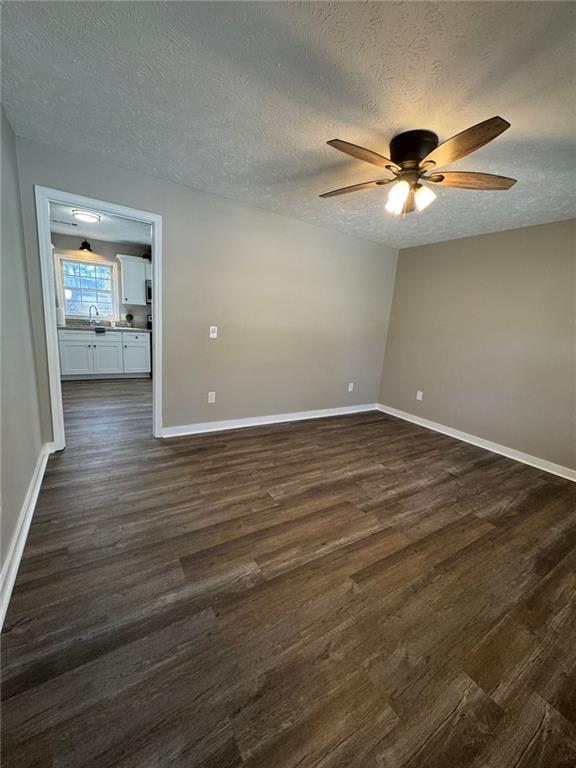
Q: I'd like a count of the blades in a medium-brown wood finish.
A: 5